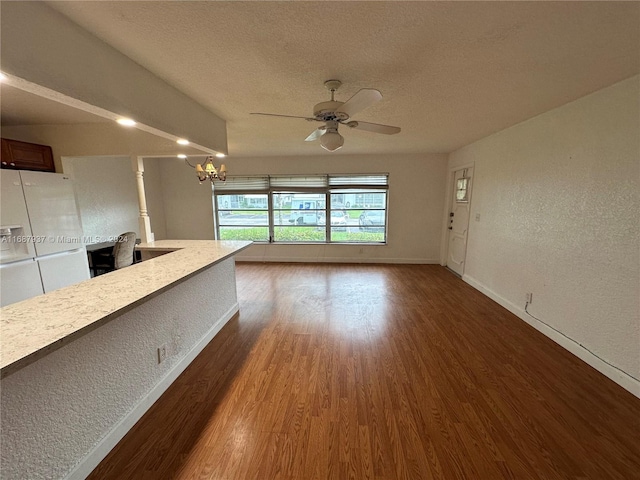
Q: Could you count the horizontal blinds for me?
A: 3